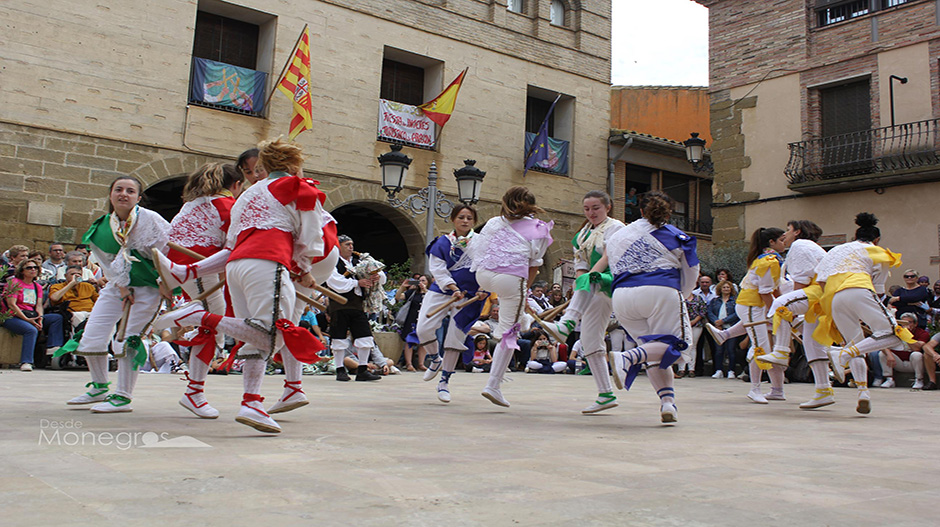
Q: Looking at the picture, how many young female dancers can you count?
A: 11